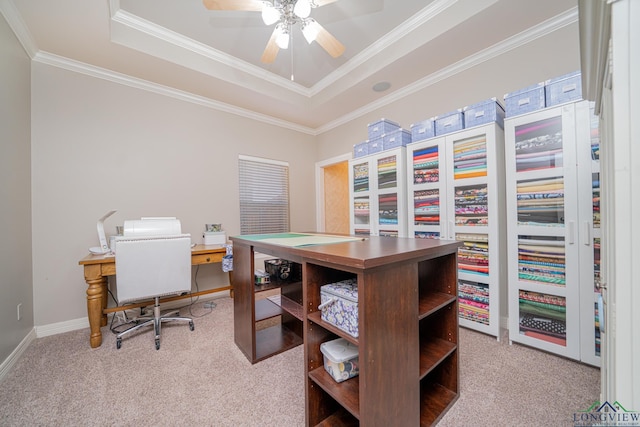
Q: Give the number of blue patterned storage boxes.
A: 9